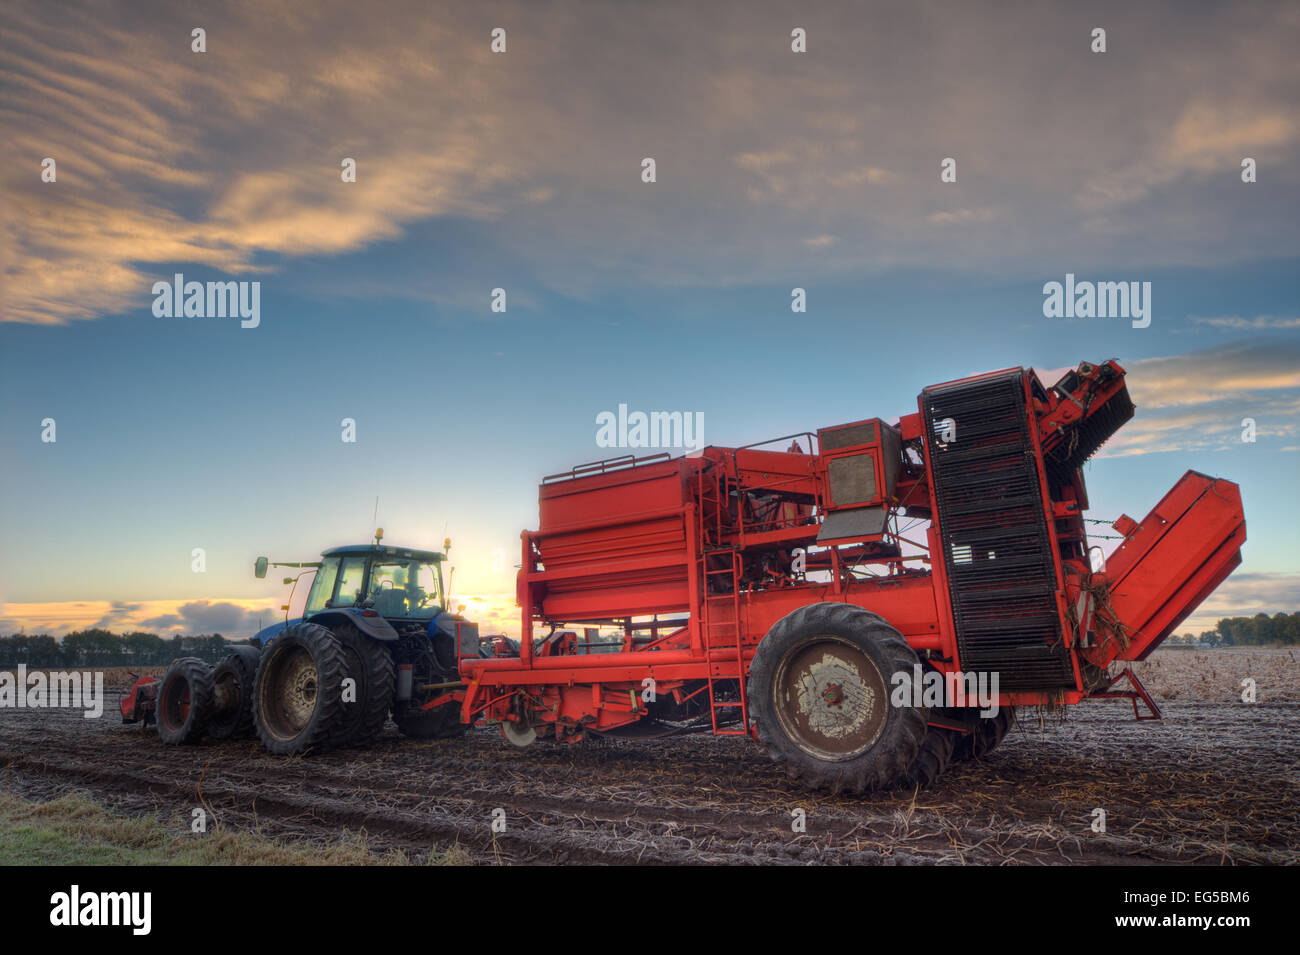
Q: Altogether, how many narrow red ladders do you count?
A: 1